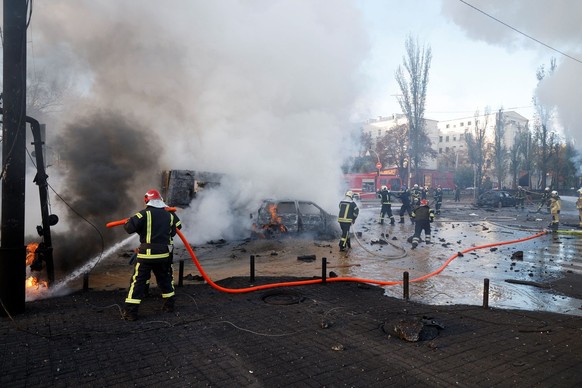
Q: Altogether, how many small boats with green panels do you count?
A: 0